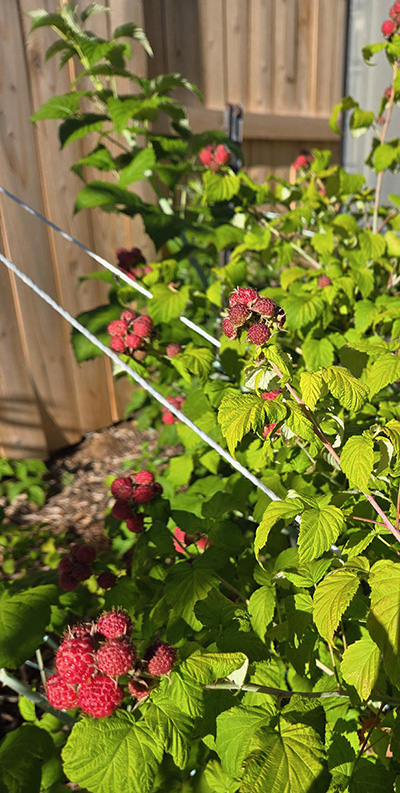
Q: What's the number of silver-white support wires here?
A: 2